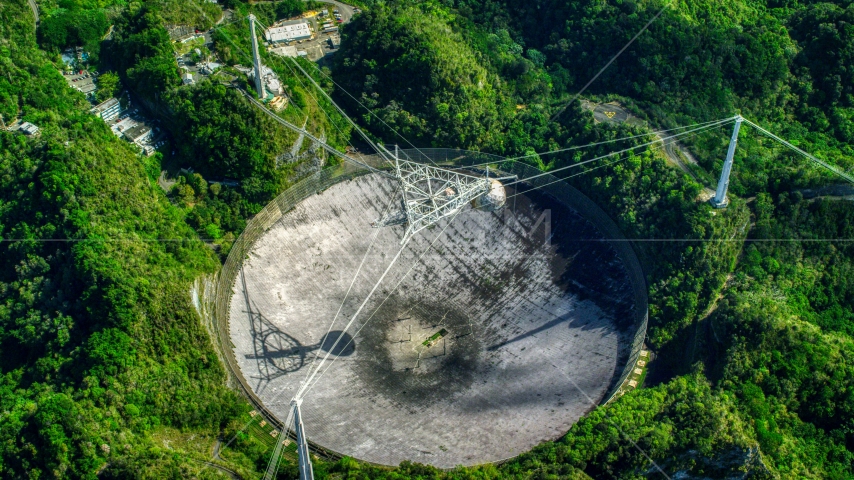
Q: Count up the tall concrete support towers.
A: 3